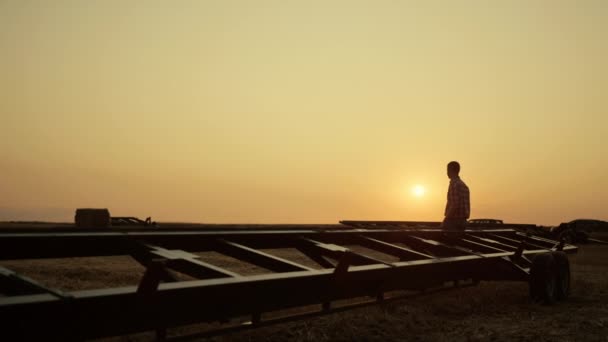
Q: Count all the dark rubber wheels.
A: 2